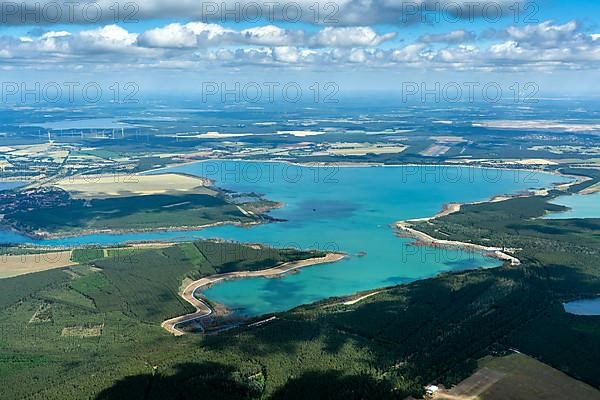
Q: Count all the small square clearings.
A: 2